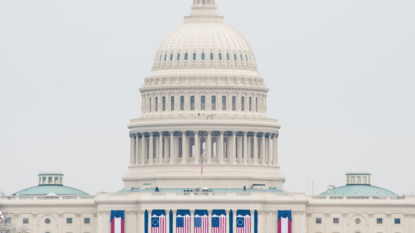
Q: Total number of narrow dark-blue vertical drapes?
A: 4